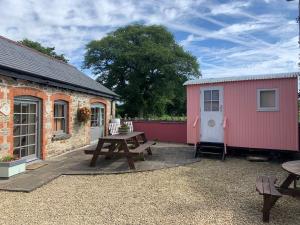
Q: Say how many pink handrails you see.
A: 2